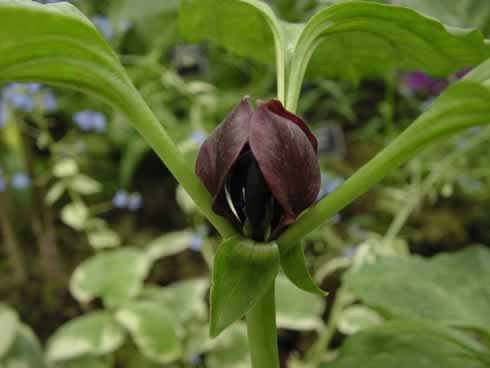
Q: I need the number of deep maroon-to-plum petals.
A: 3